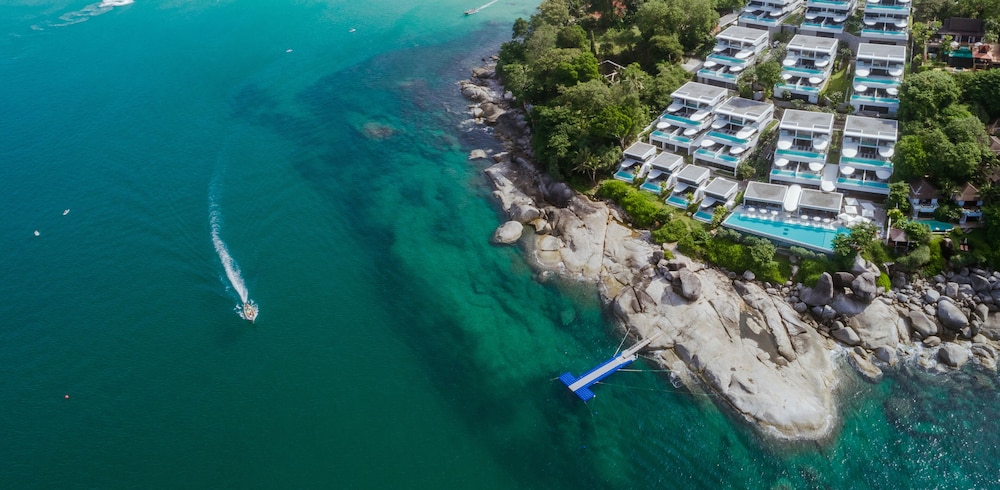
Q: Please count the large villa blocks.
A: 10